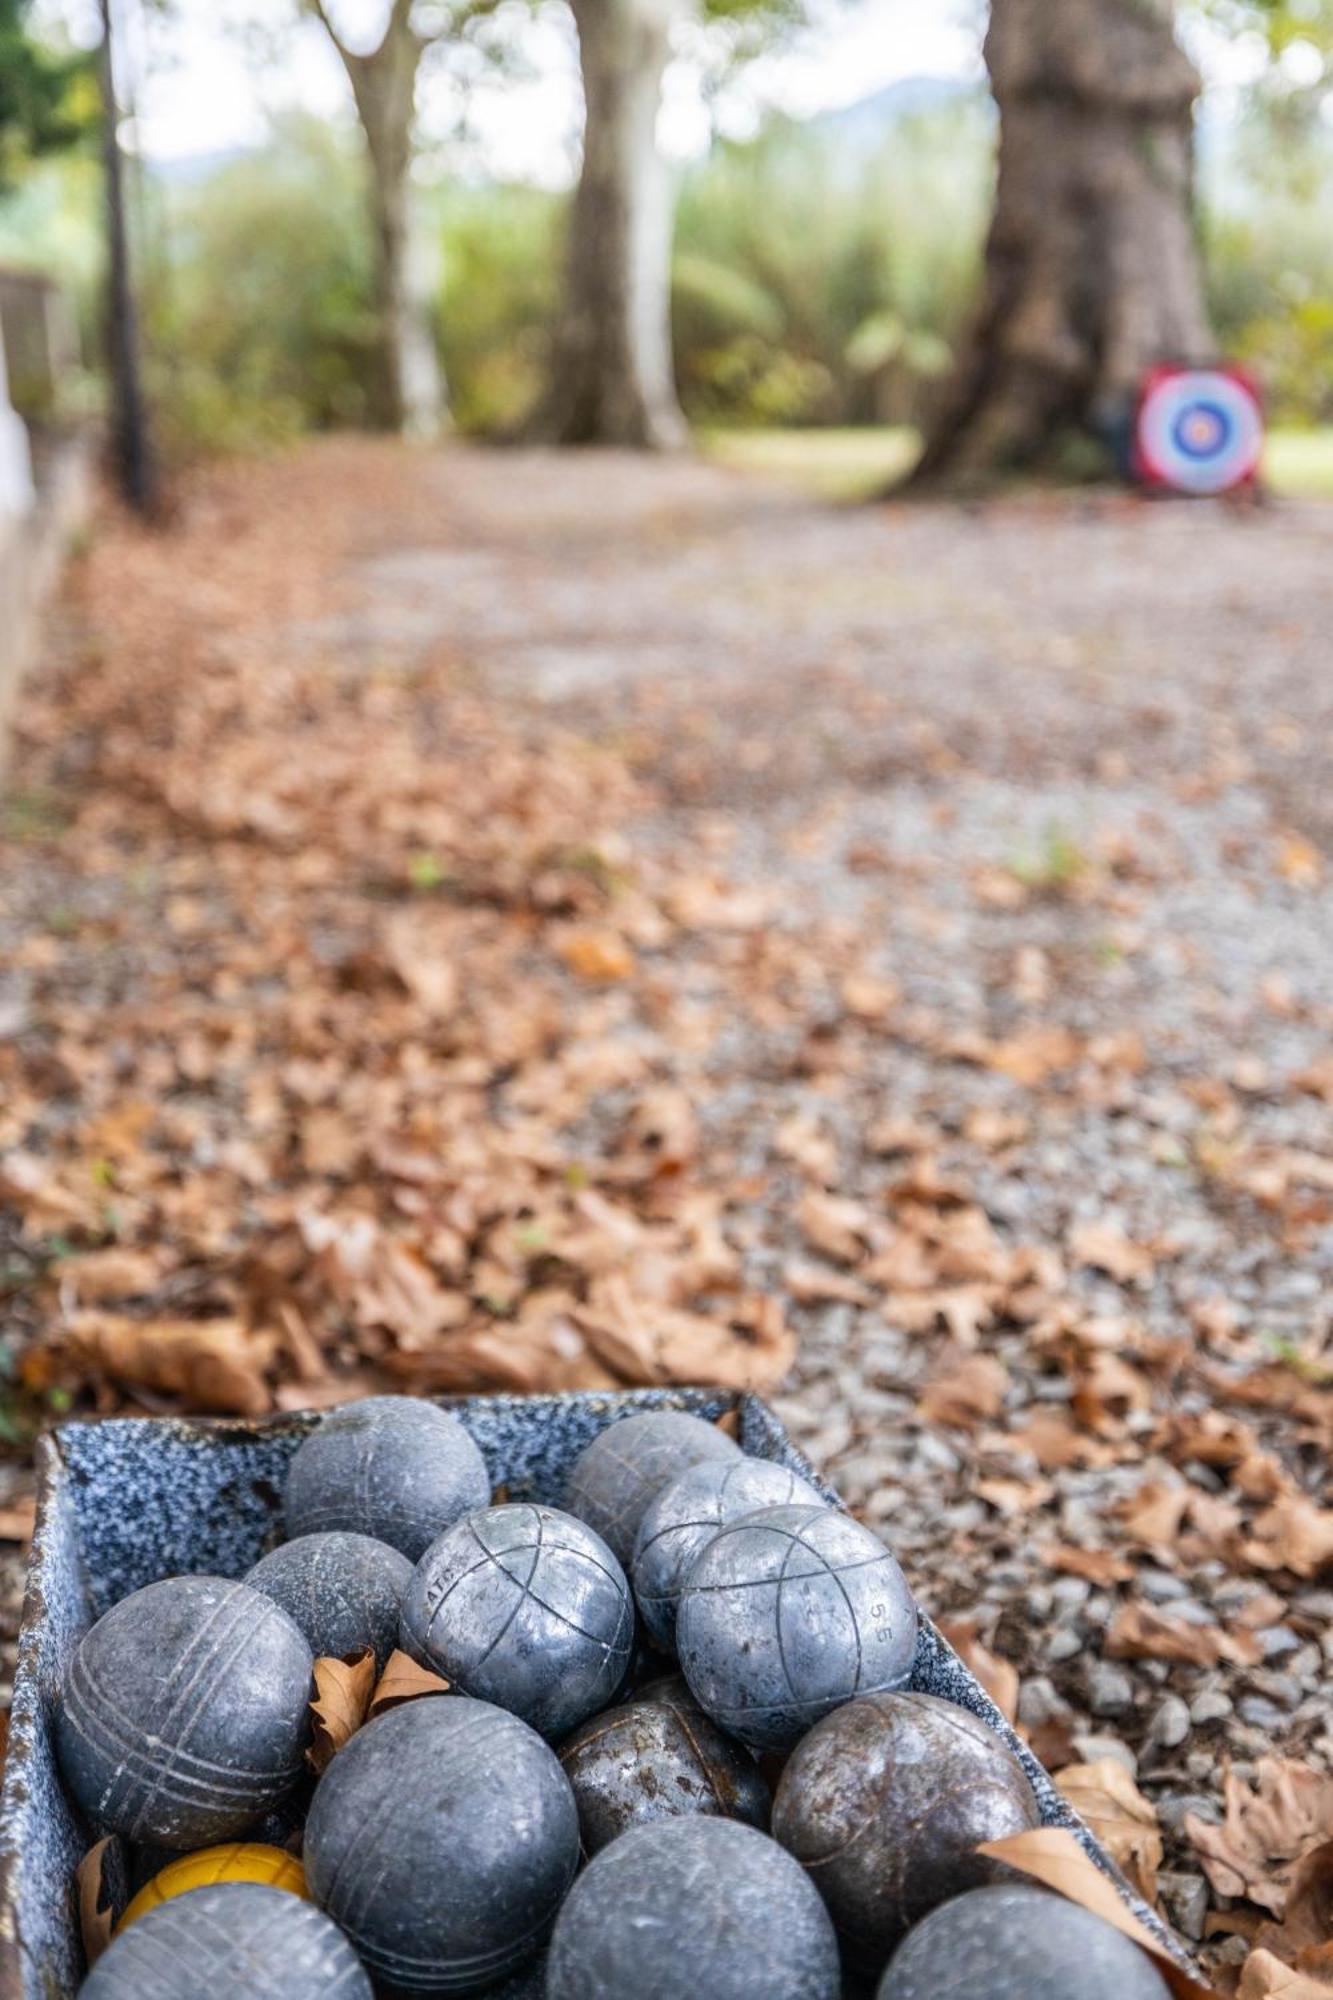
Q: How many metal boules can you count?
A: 13